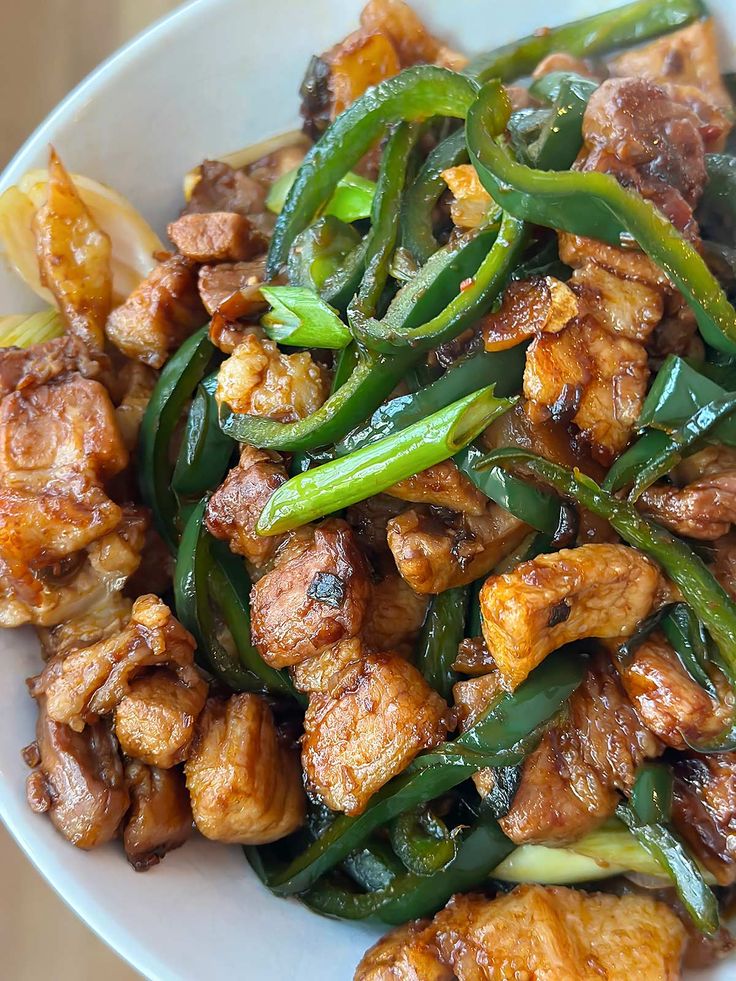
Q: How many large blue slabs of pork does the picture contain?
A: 0